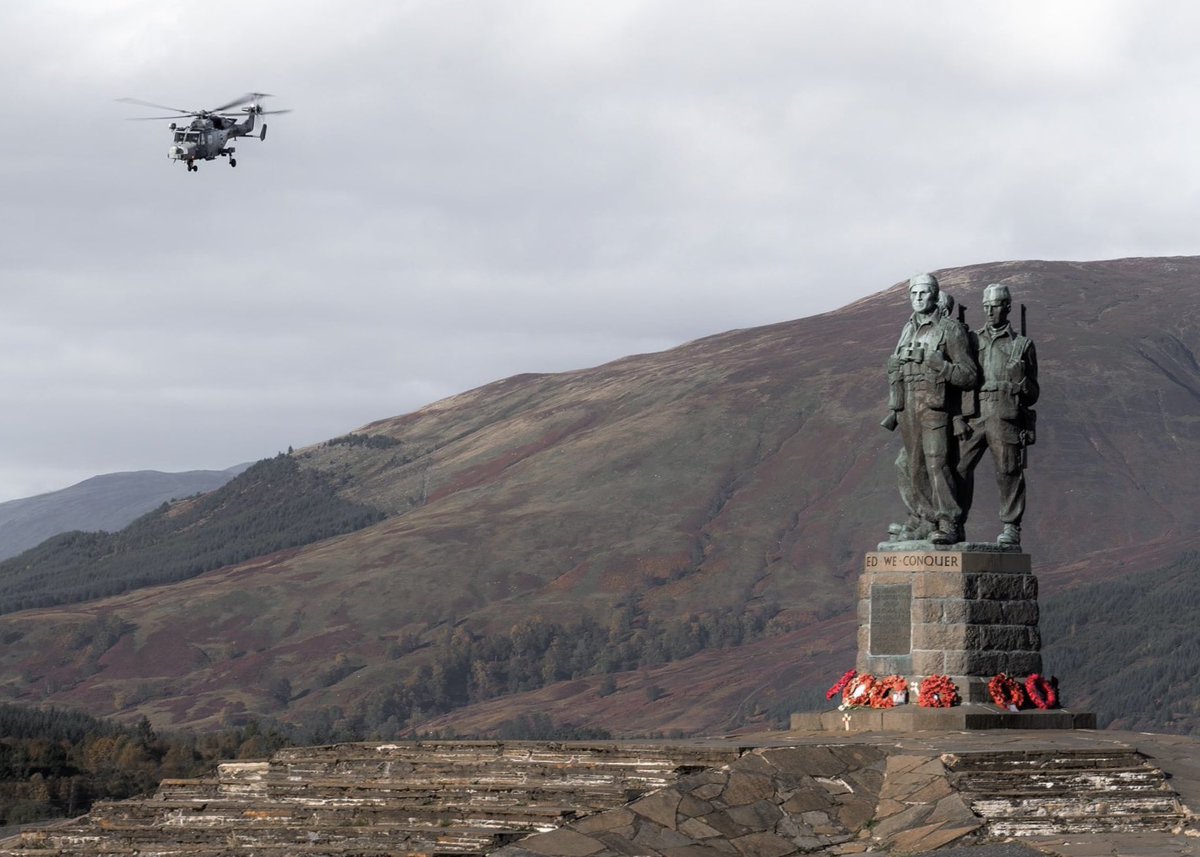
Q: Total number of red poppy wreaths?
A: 6